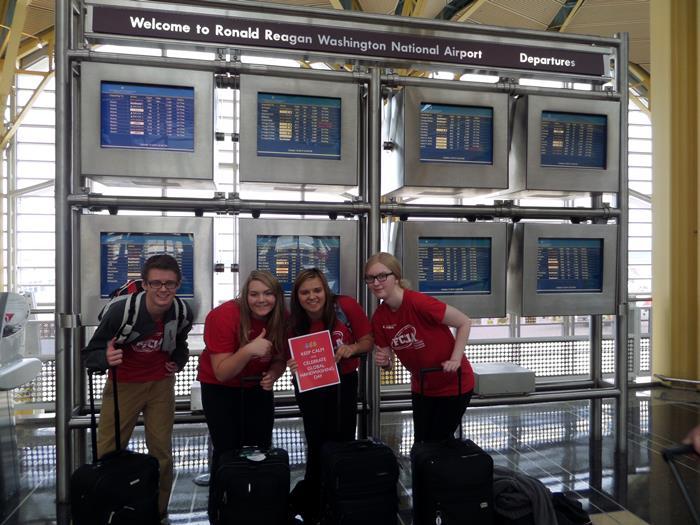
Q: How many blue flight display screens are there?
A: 8